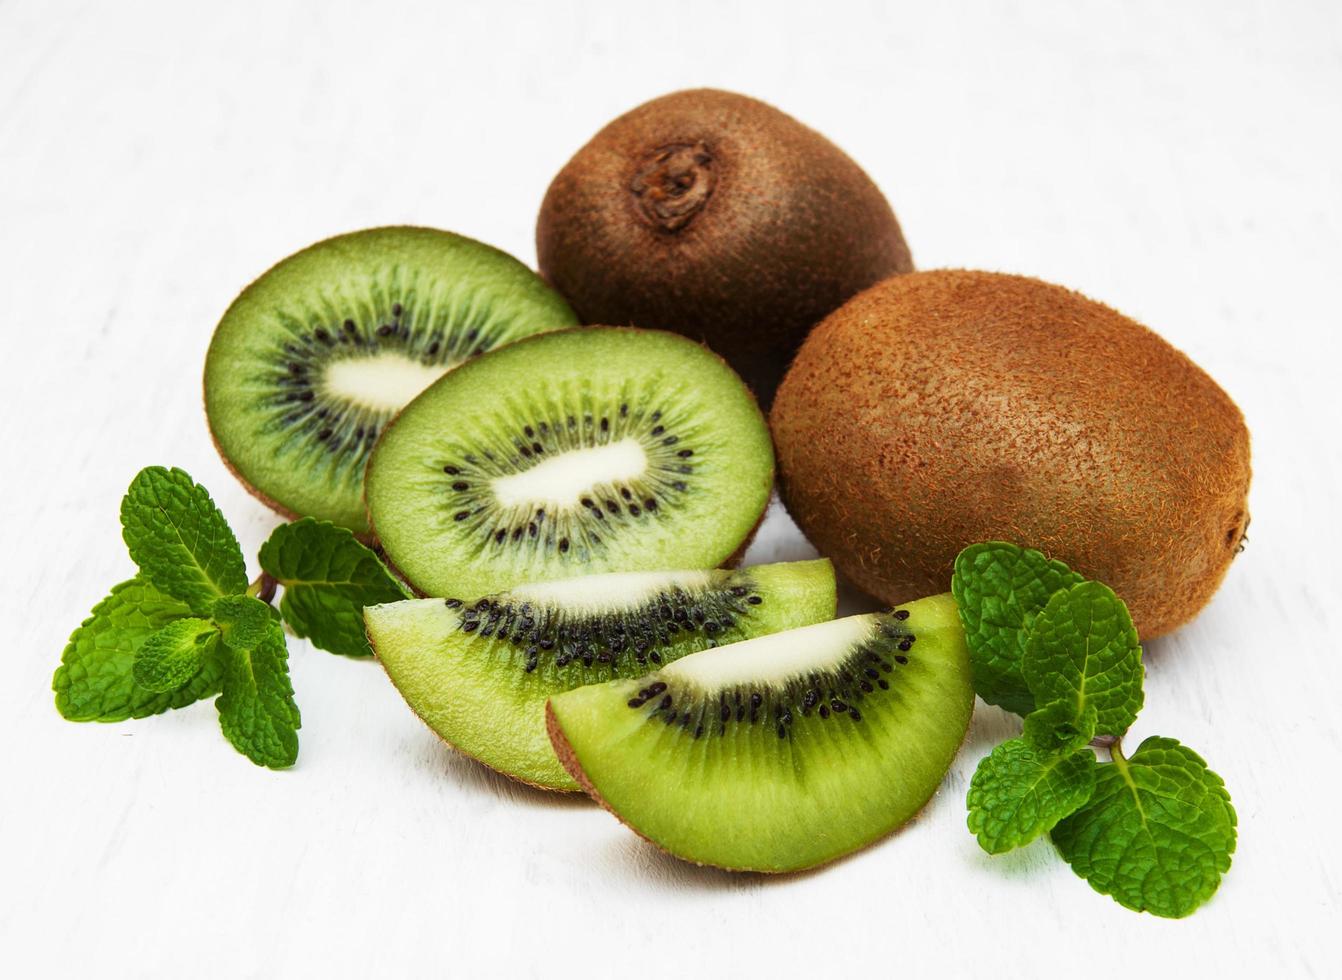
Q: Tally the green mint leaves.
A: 11